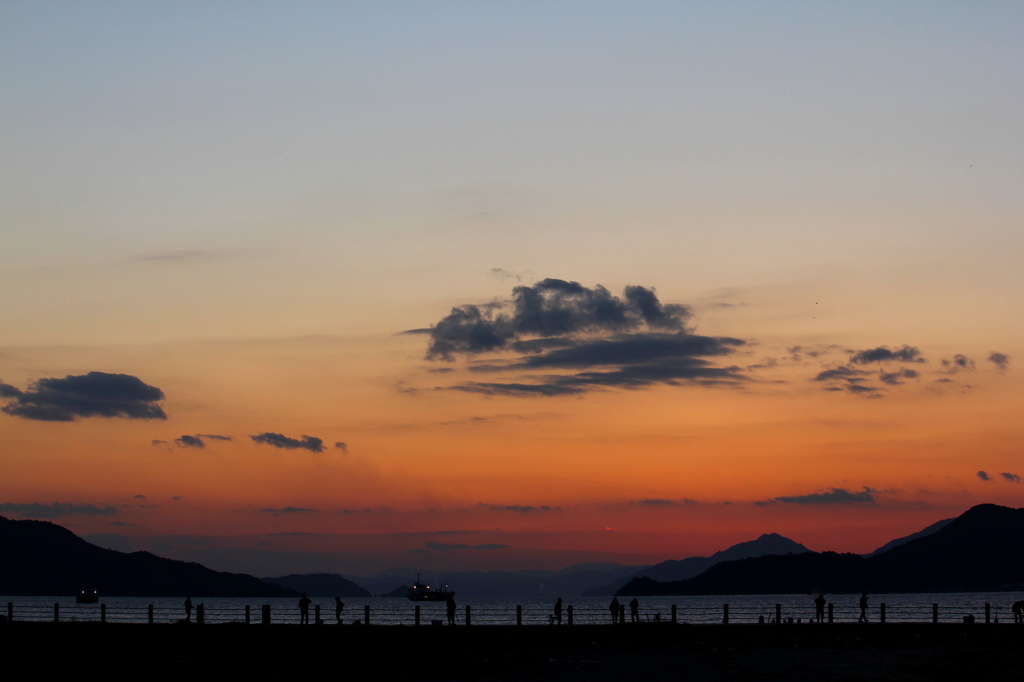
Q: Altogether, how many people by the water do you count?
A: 10